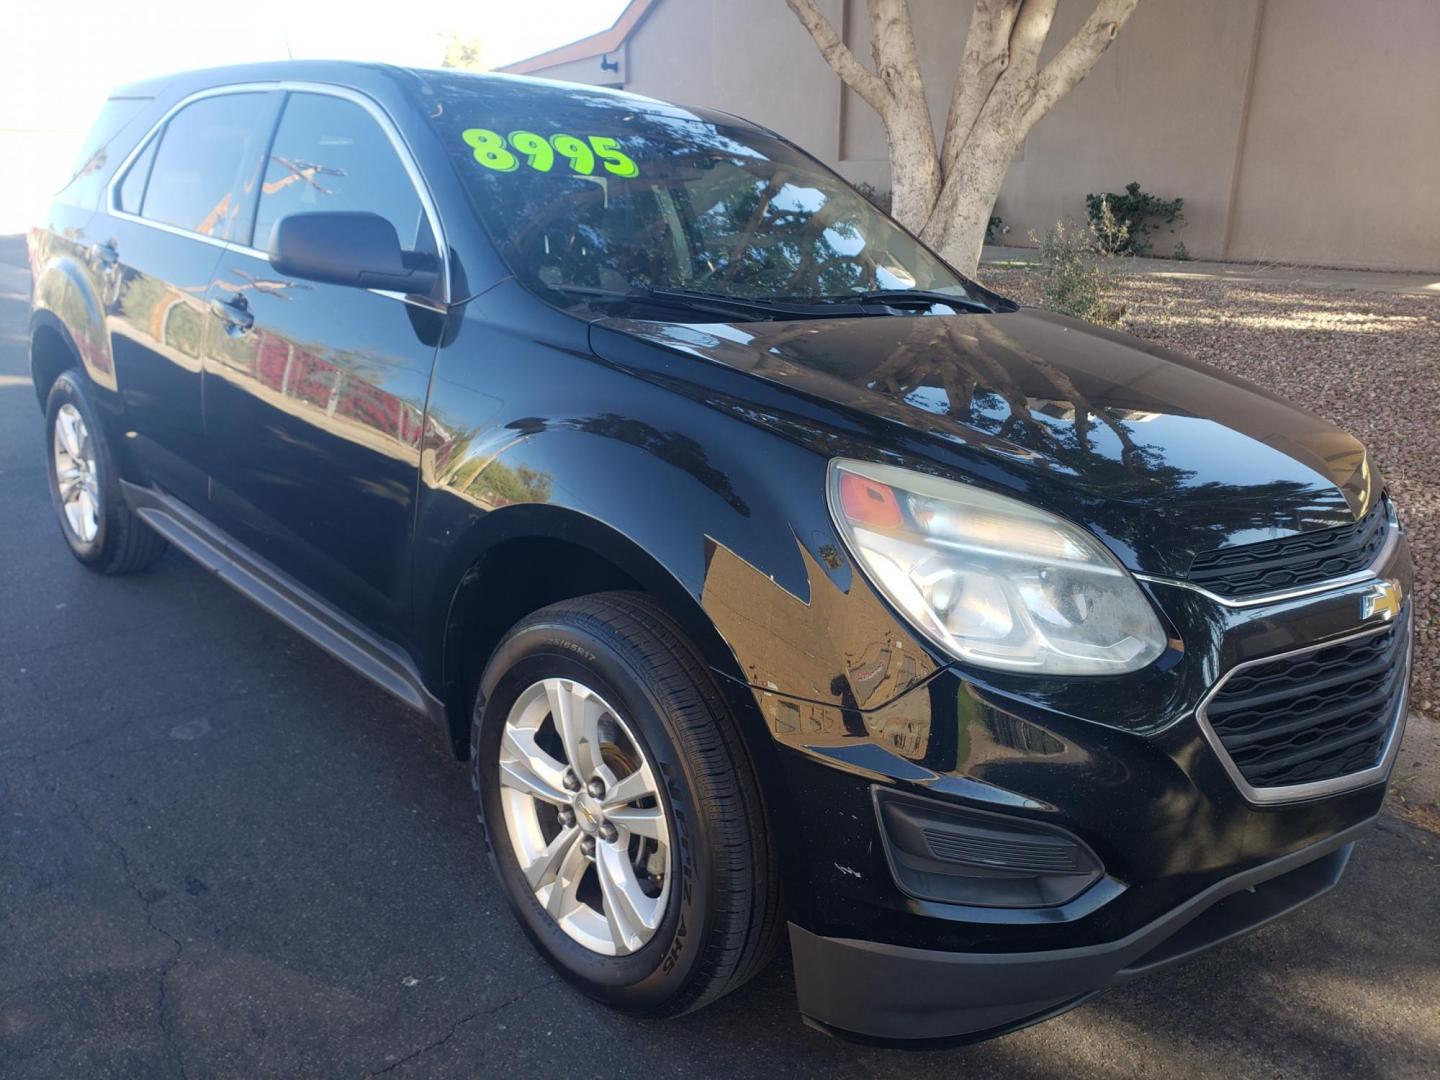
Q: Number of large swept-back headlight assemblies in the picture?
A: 1